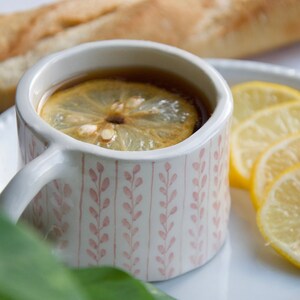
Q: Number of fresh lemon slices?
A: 4